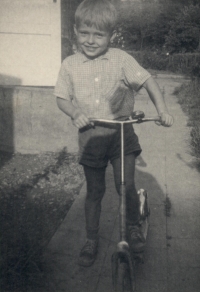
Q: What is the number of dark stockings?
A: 2